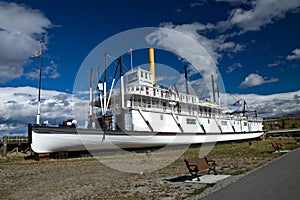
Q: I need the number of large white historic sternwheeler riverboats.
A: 1